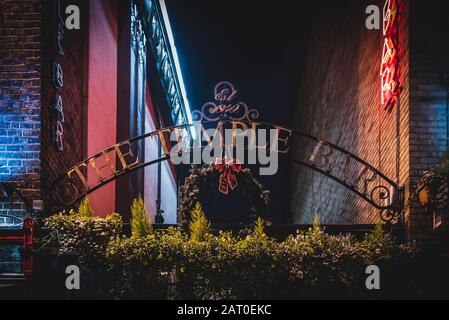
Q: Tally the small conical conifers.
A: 6